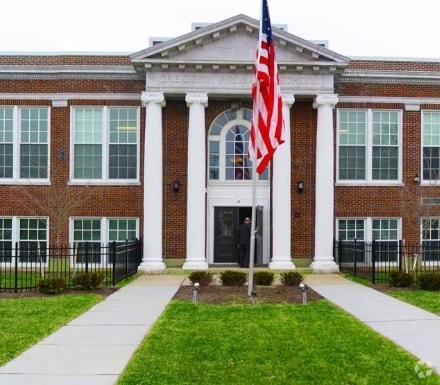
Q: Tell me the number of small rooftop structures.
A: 4